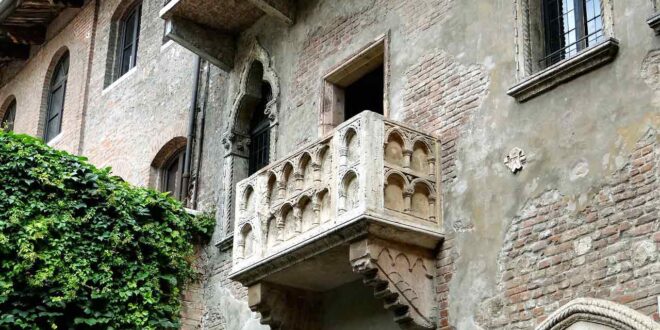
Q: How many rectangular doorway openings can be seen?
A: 1